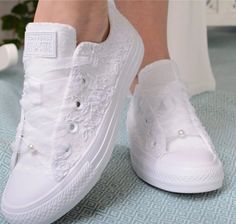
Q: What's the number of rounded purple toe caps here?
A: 0